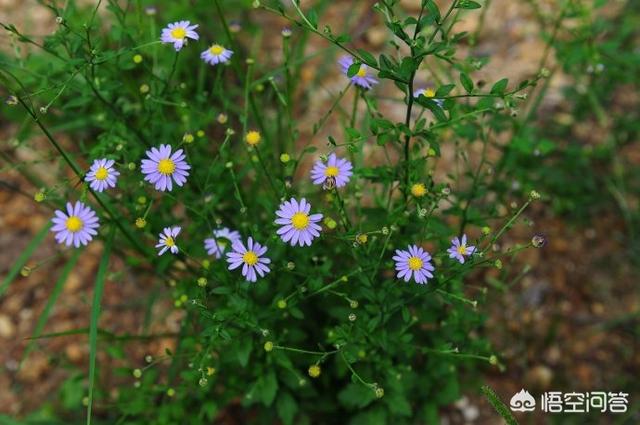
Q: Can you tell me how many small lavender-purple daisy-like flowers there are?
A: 14